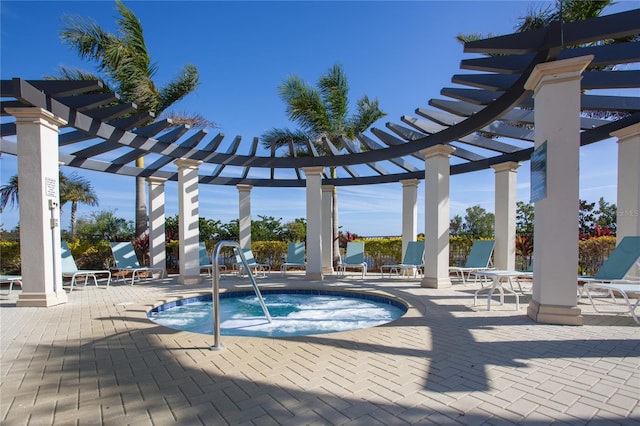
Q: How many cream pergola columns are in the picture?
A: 11